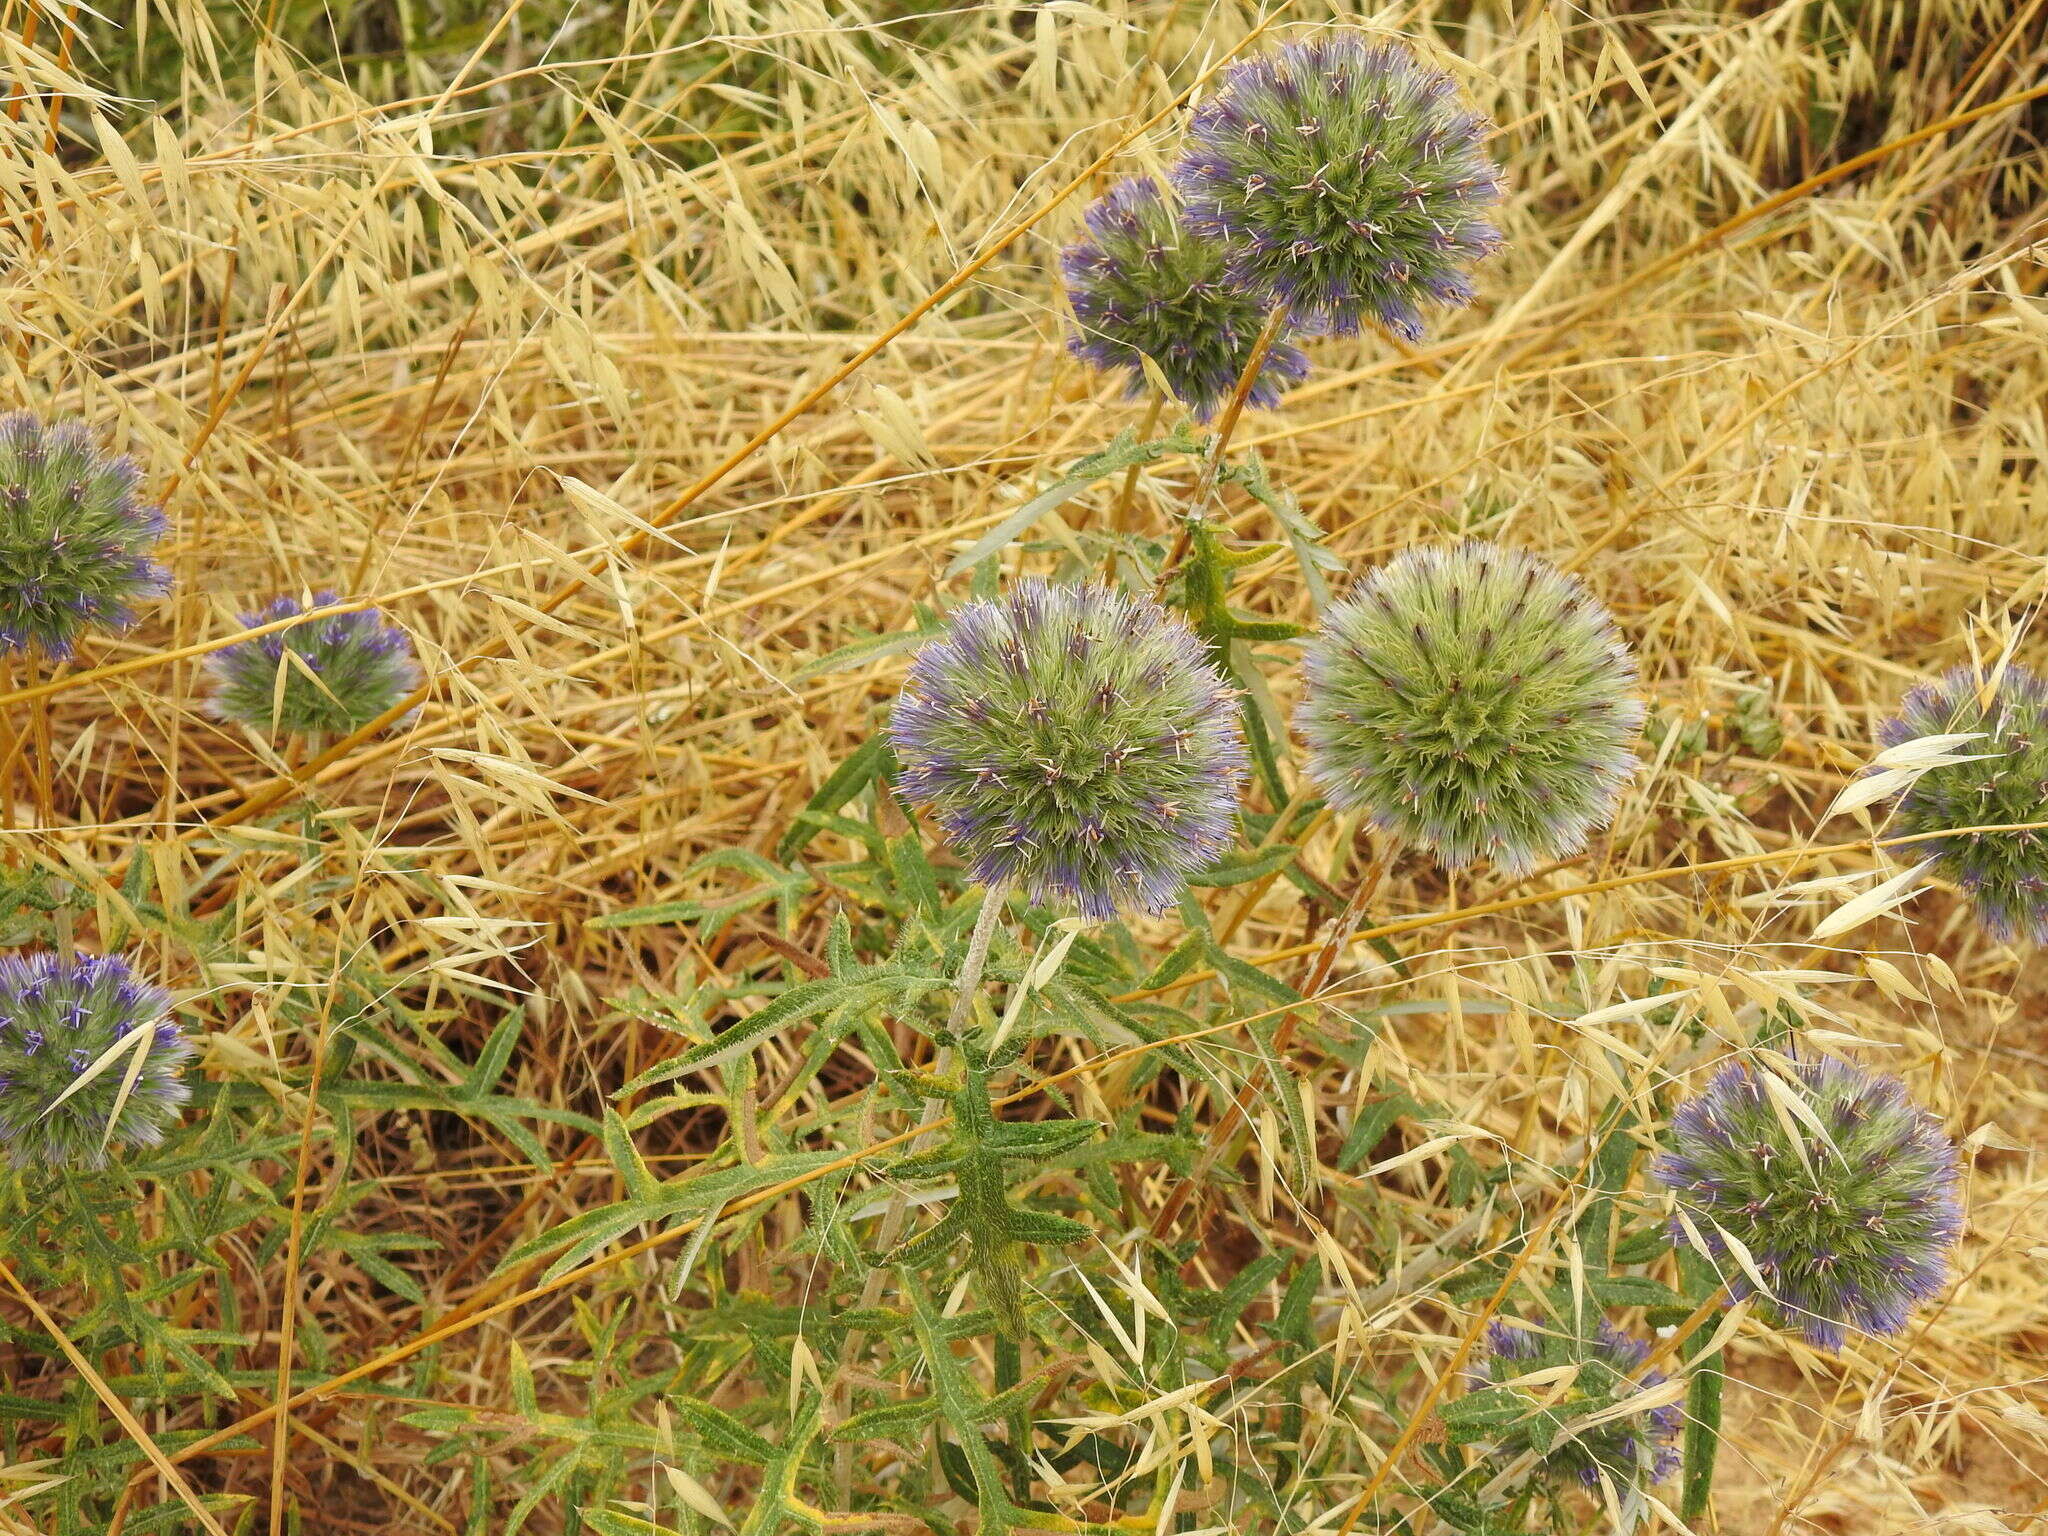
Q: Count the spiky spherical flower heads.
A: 10